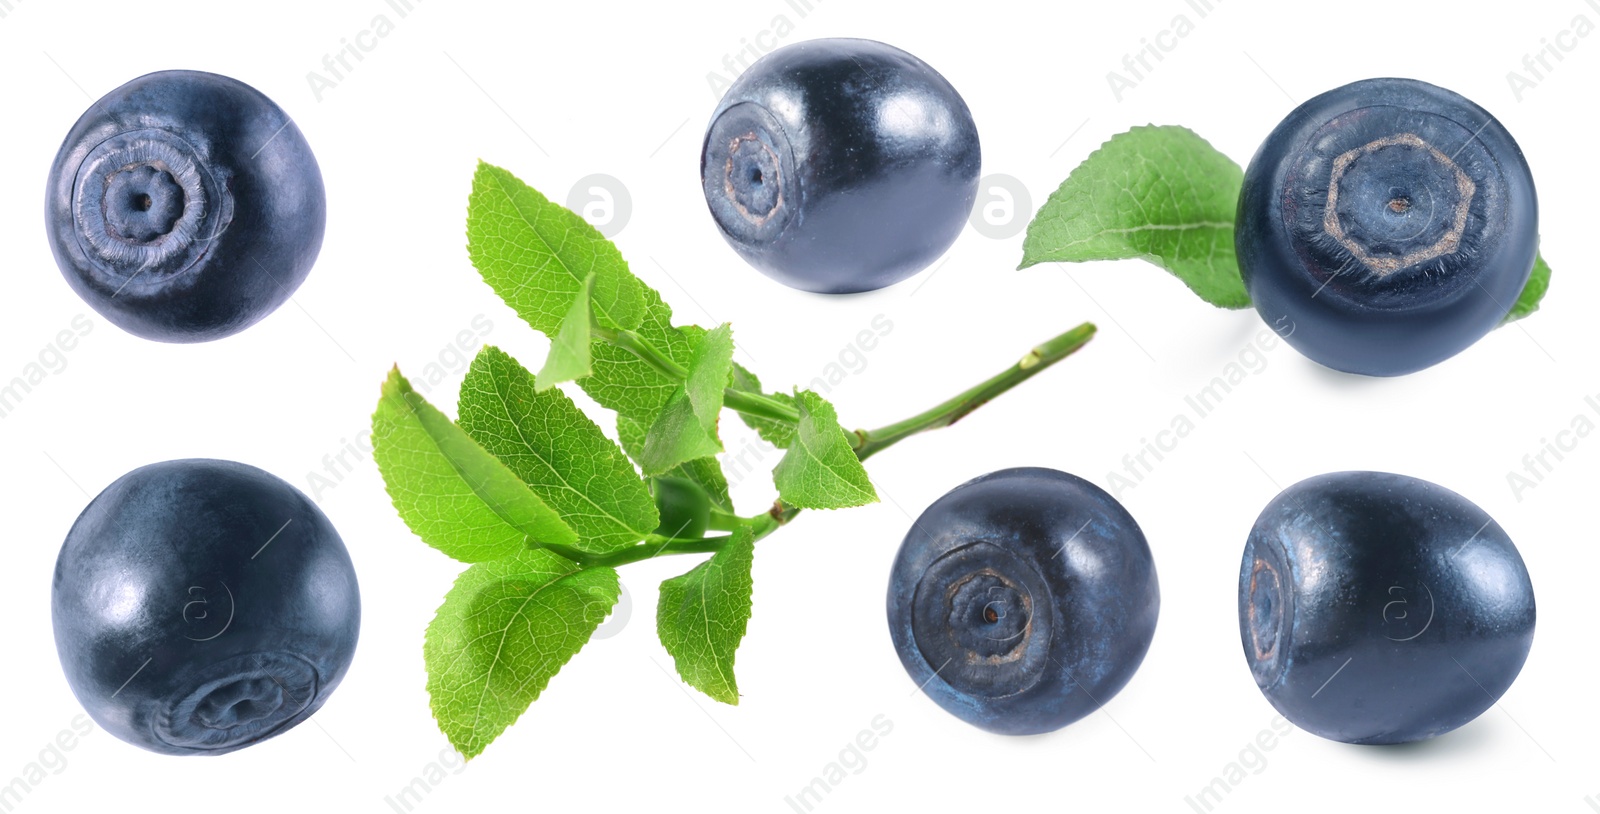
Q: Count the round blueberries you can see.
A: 6